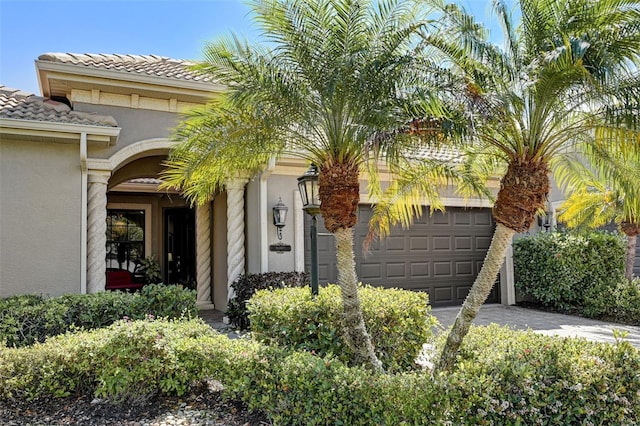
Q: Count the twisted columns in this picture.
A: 3